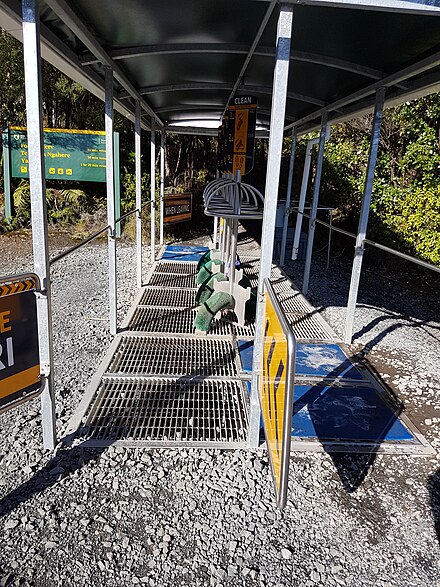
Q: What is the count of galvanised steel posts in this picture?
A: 9